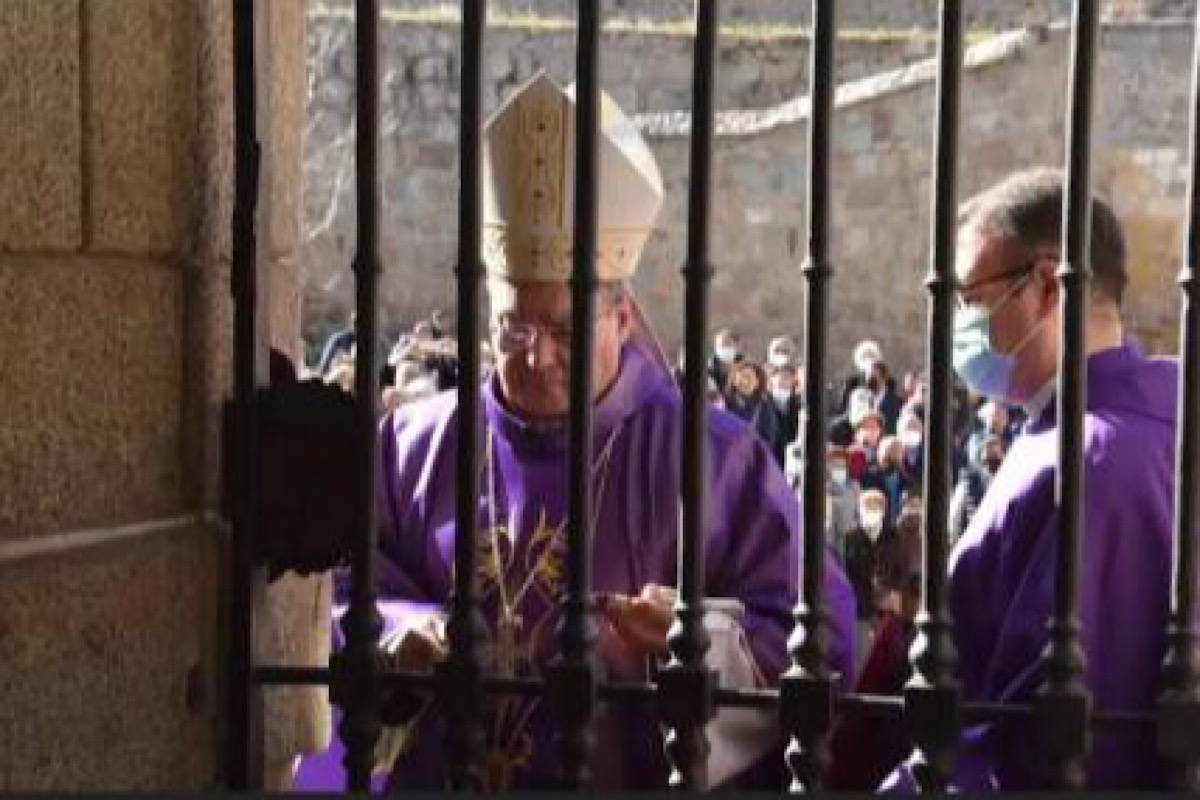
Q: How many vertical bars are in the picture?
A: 9